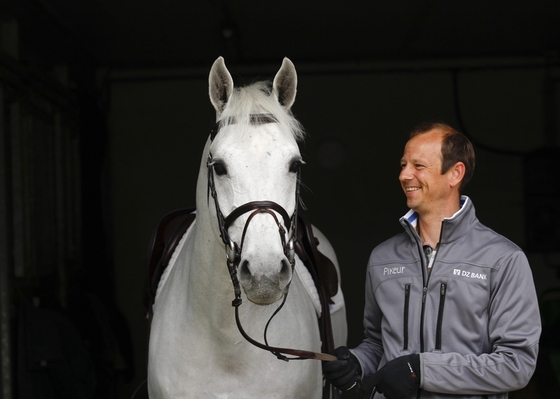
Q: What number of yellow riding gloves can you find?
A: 0